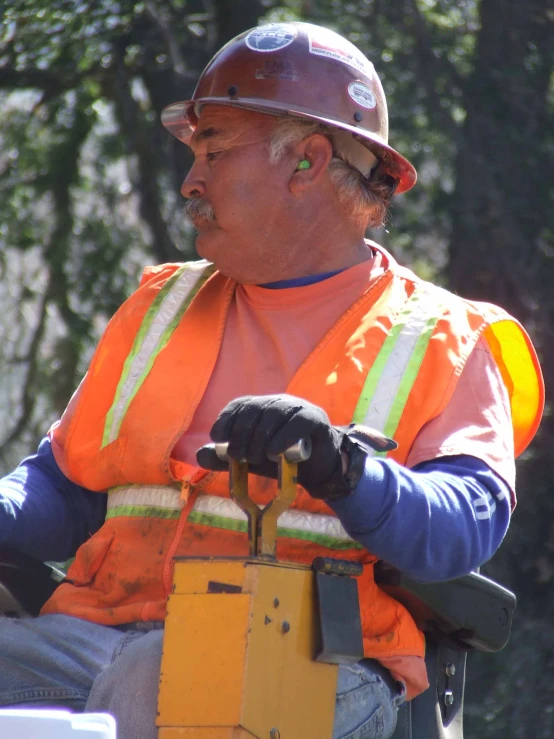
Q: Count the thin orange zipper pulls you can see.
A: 1